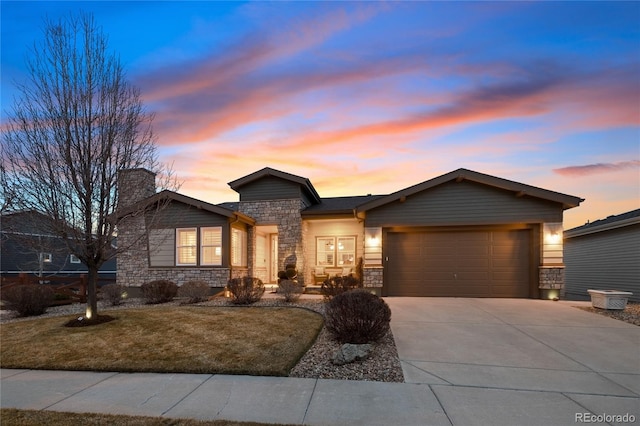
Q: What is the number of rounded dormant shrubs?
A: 8